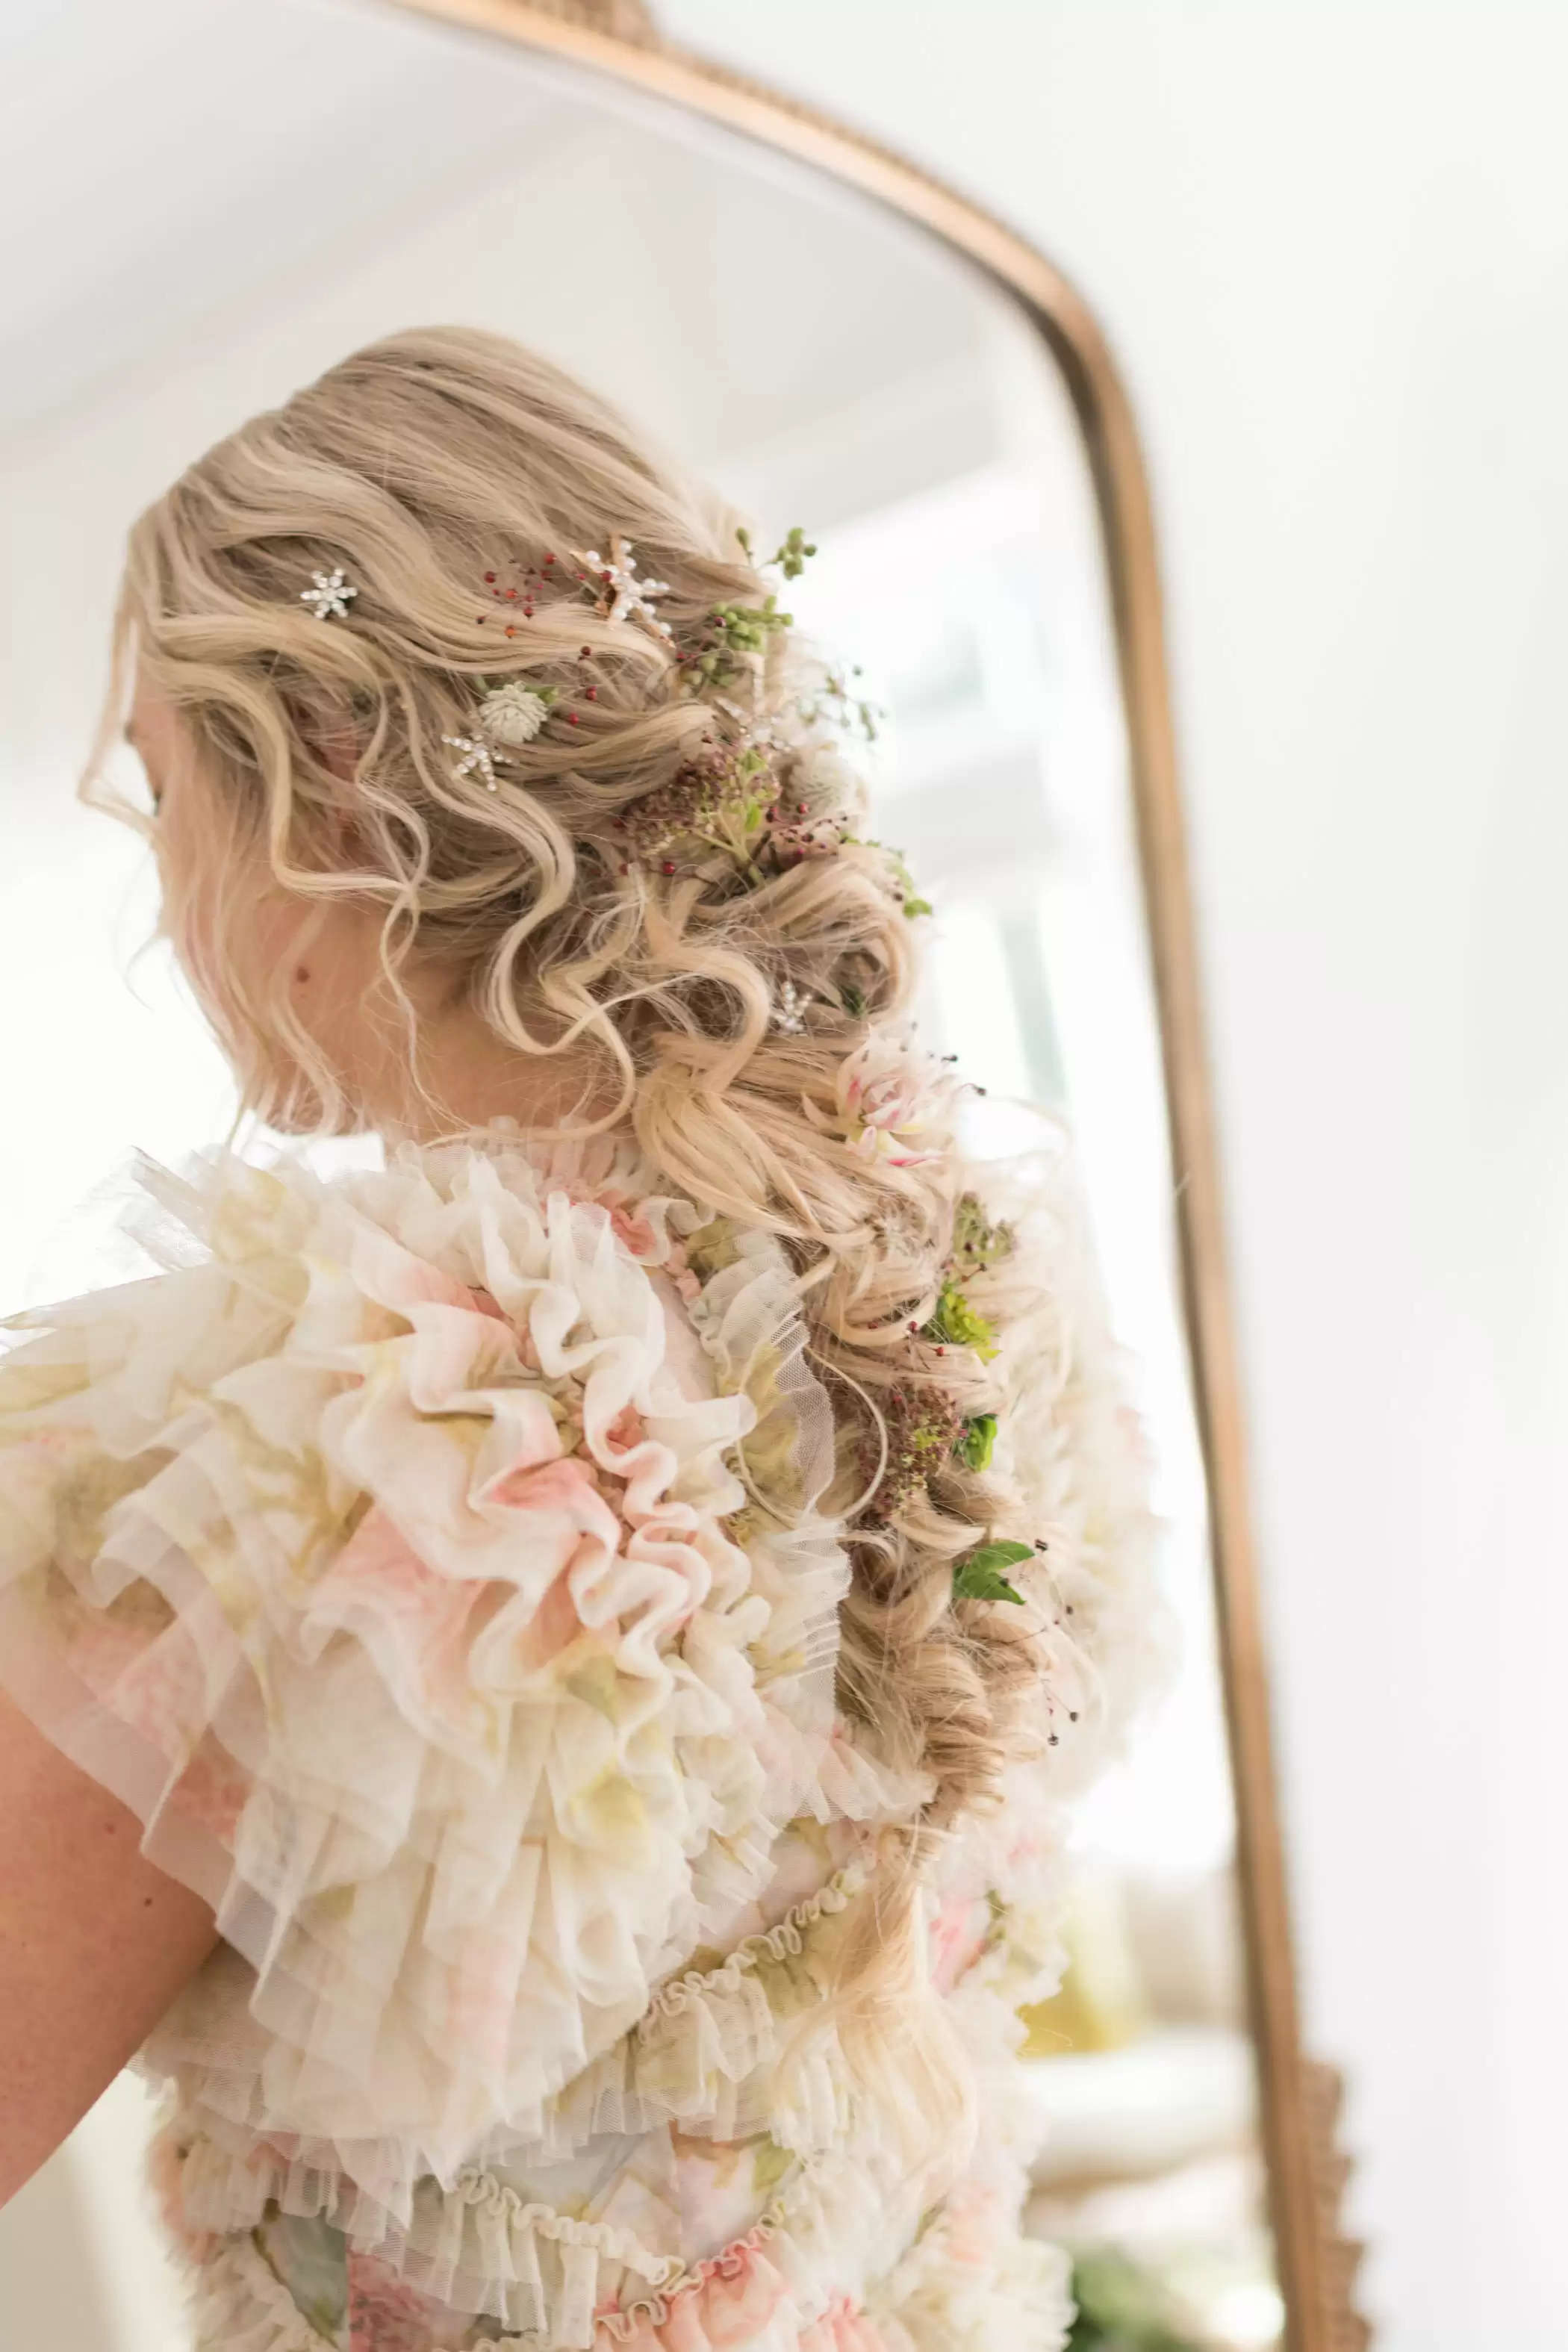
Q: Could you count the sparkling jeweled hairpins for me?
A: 5